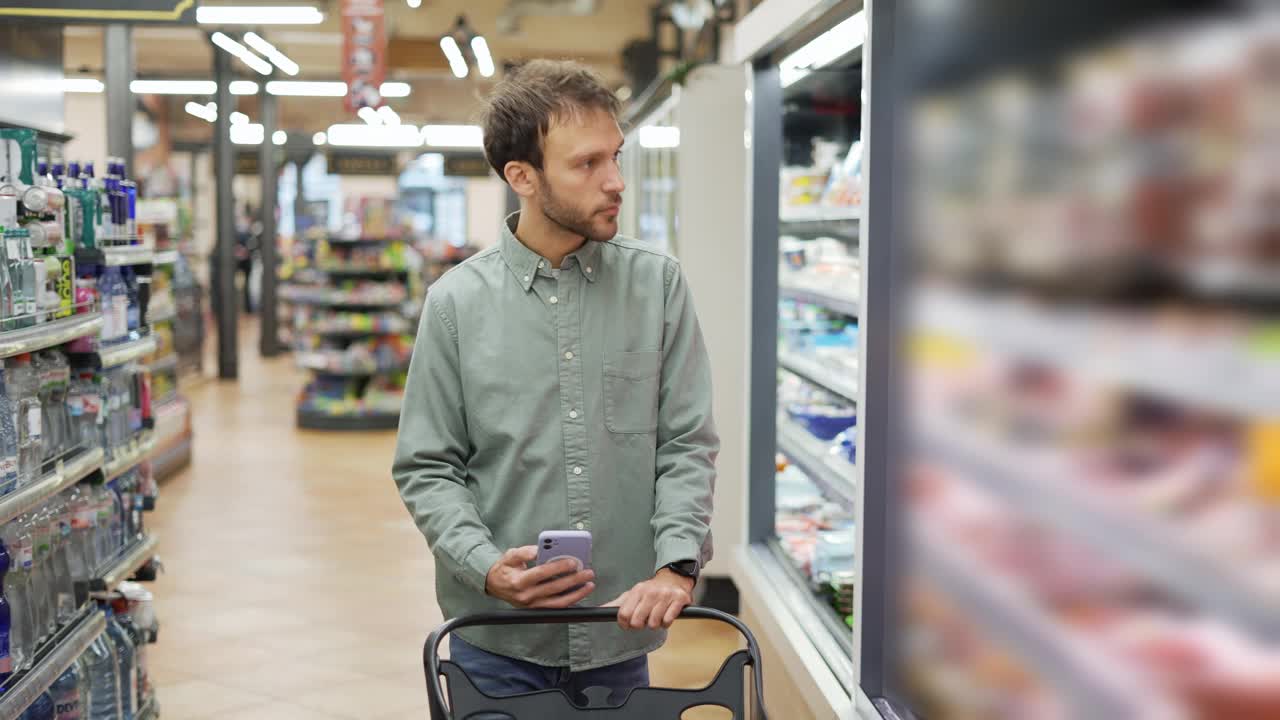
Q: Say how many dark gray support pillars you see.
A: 3